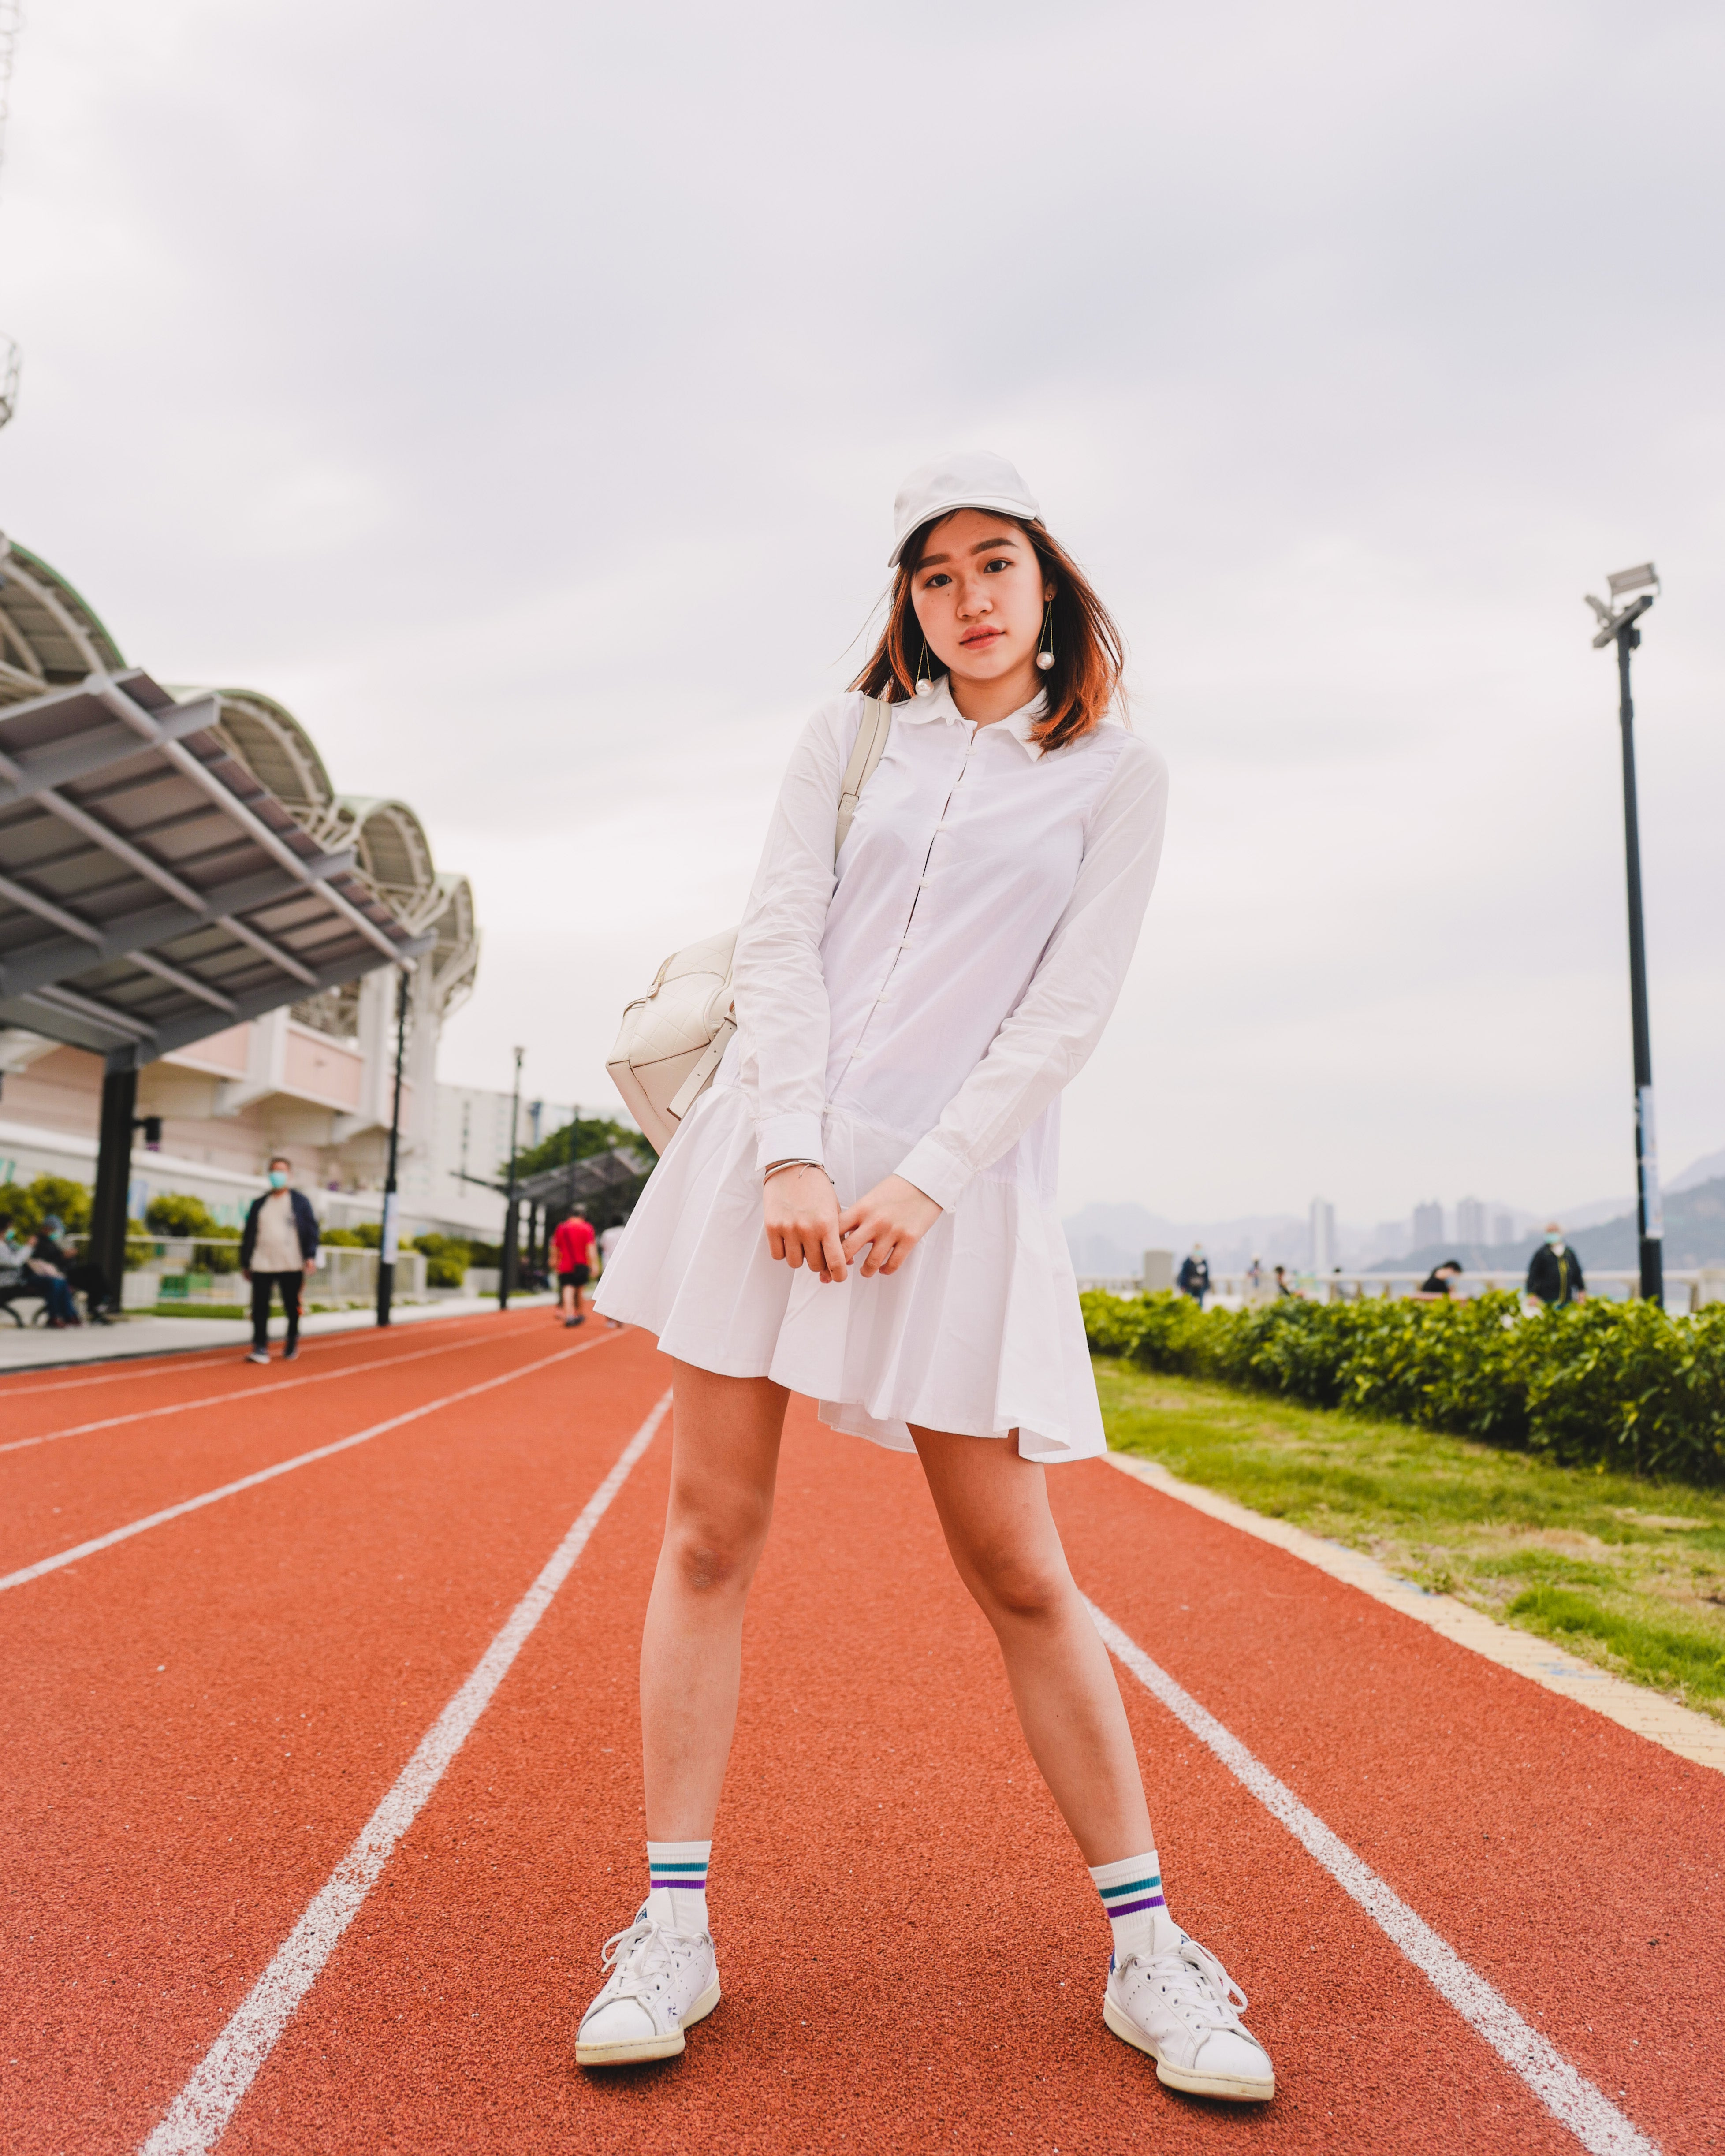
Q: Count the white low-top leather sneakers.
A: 2